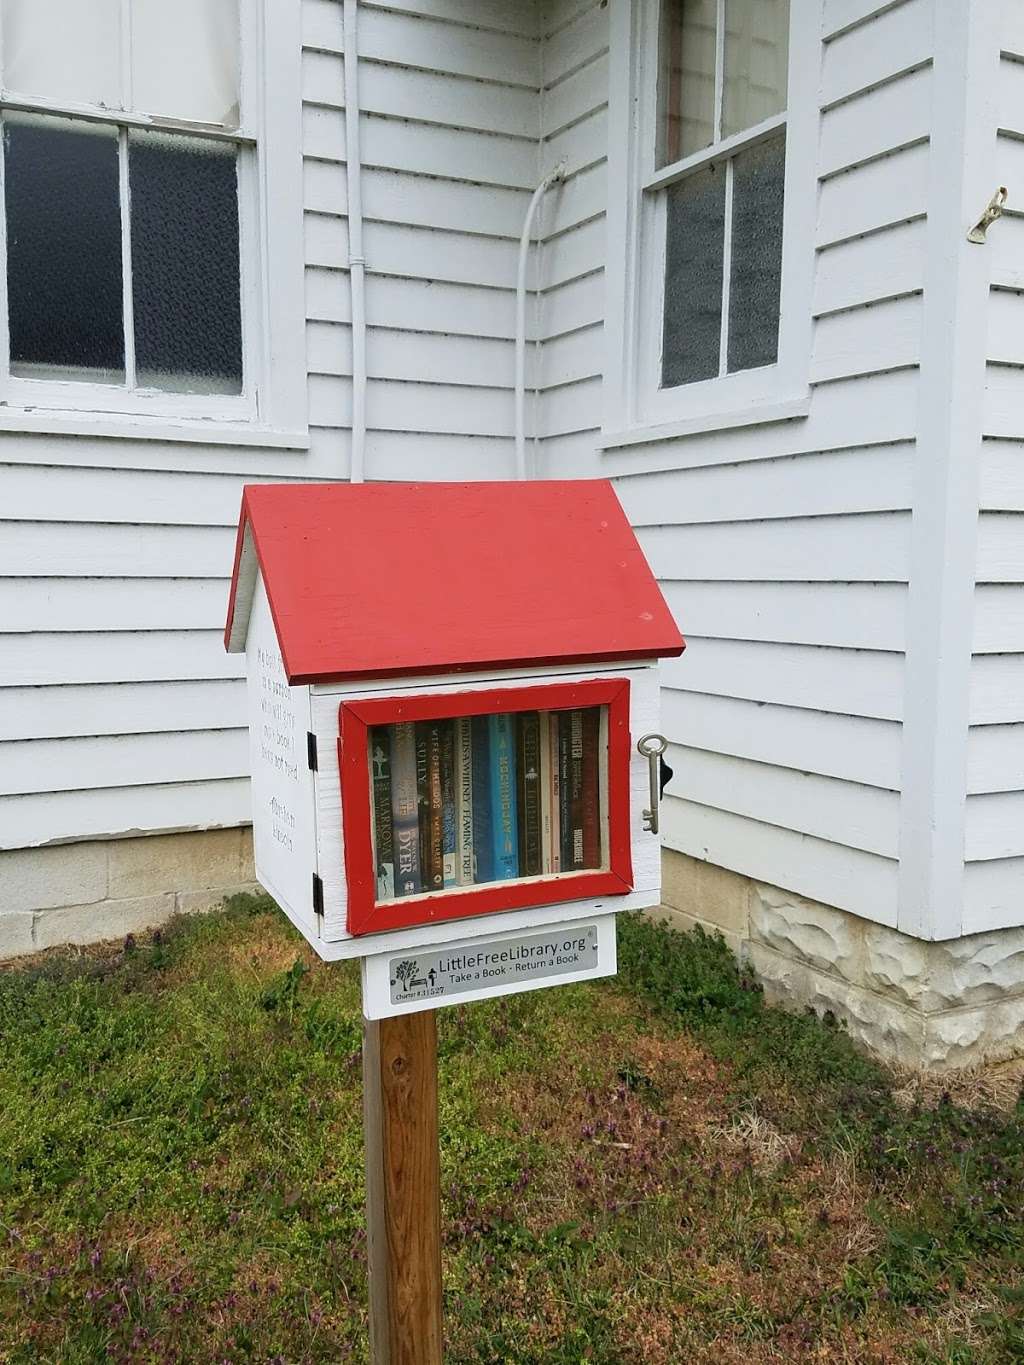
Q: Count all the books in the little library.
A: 14